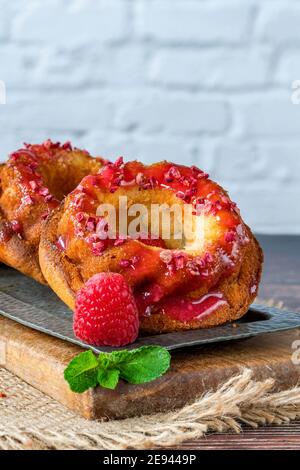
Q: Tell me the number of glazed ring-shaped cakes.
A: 2